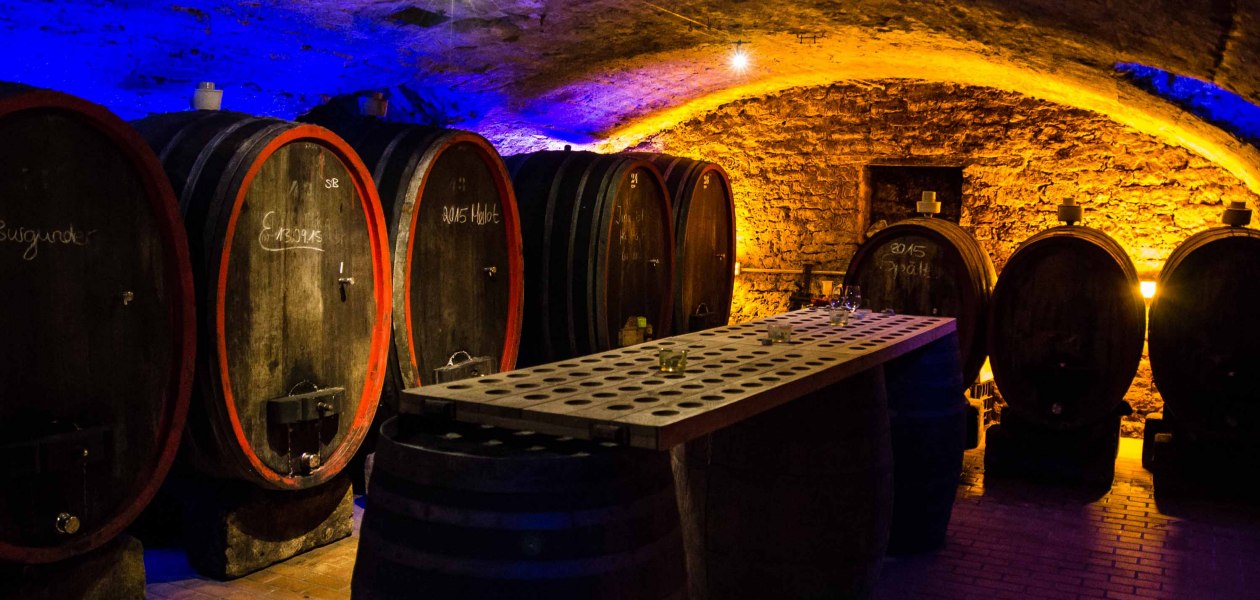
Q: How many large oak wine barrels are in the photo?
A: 8